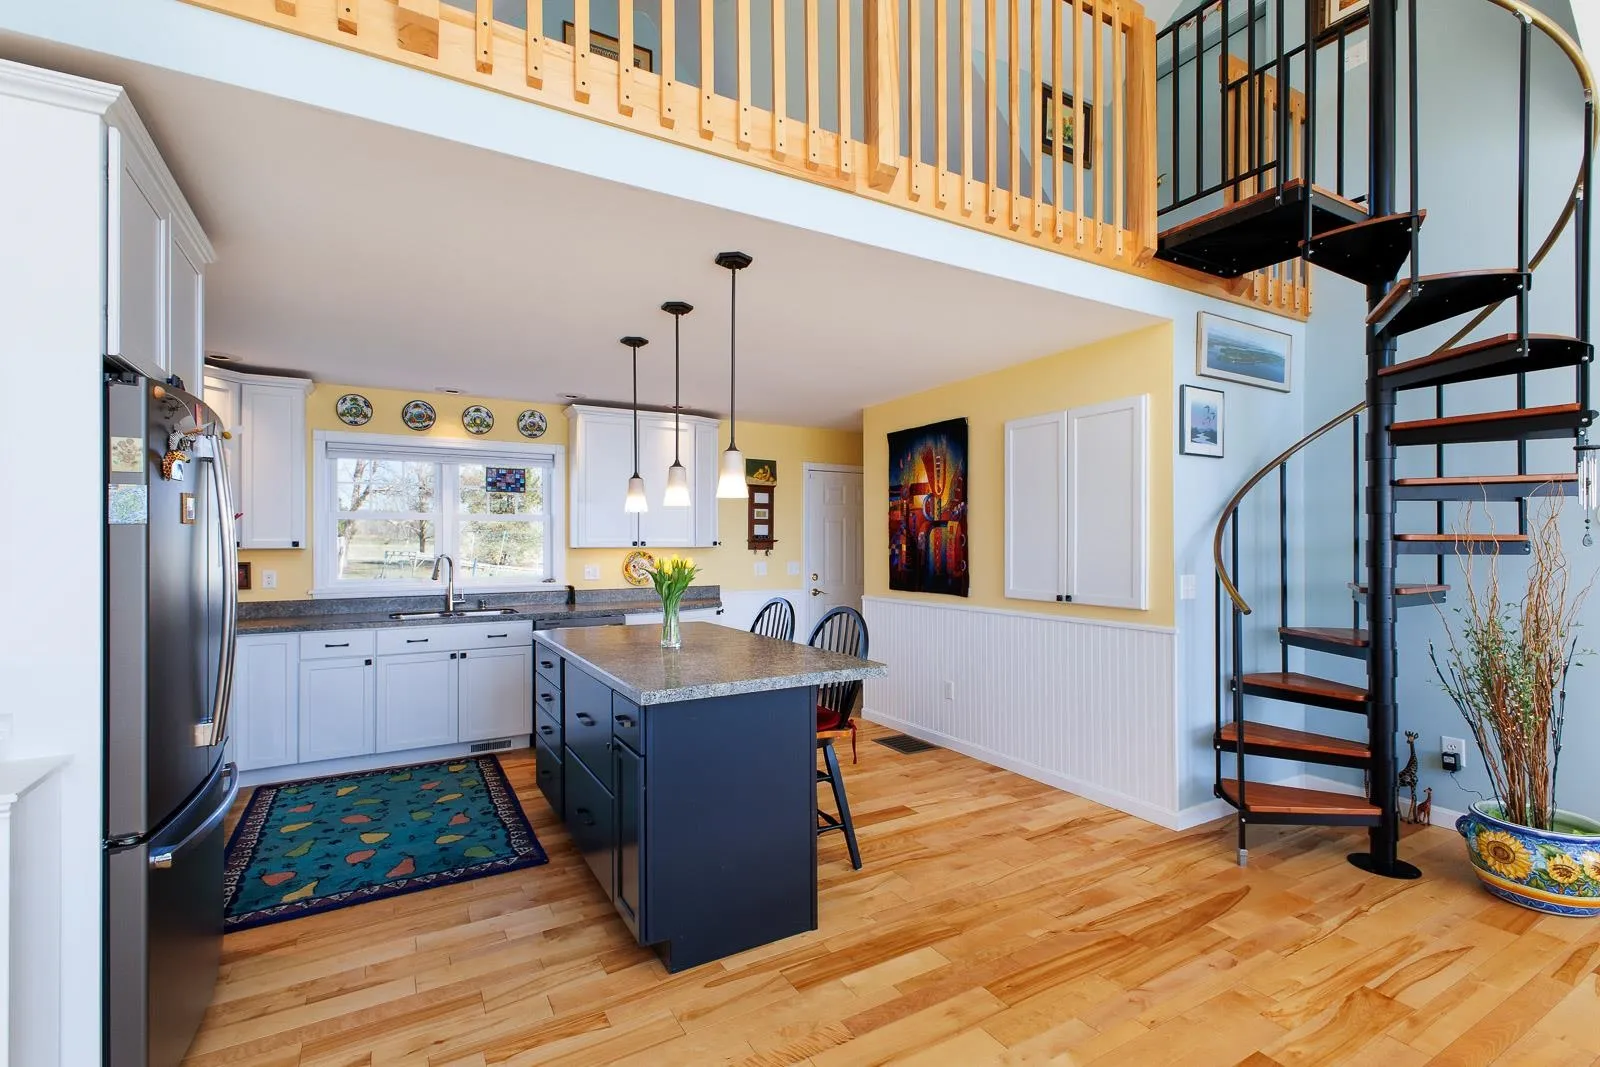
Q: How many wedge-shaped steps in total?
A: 11